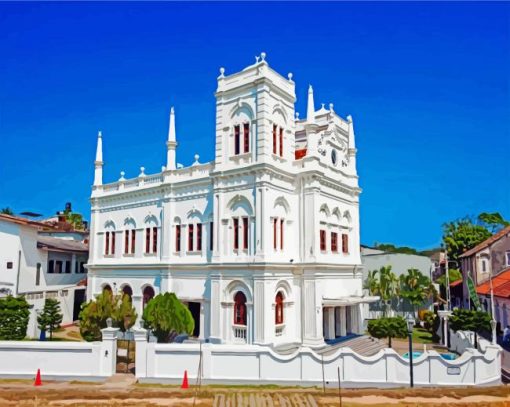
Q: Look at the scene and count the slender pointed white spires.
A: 4